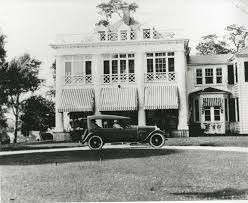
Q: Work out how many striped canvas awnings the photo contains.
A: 4